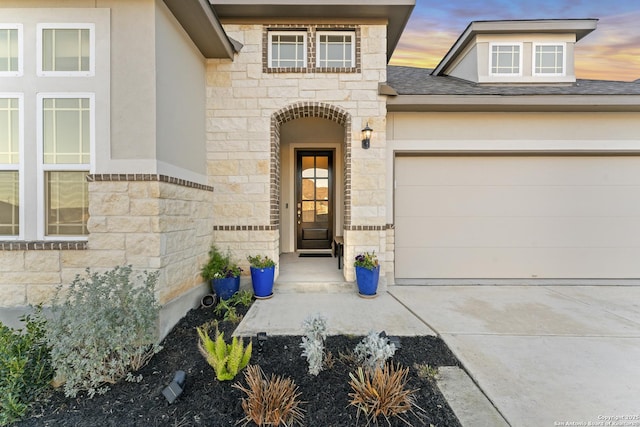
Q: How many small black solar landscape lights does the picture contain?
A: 3